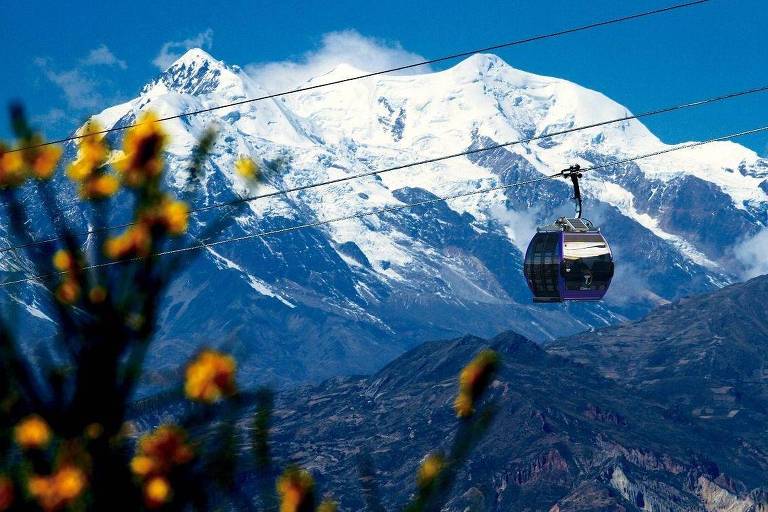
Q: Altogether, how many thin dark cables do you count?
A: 3